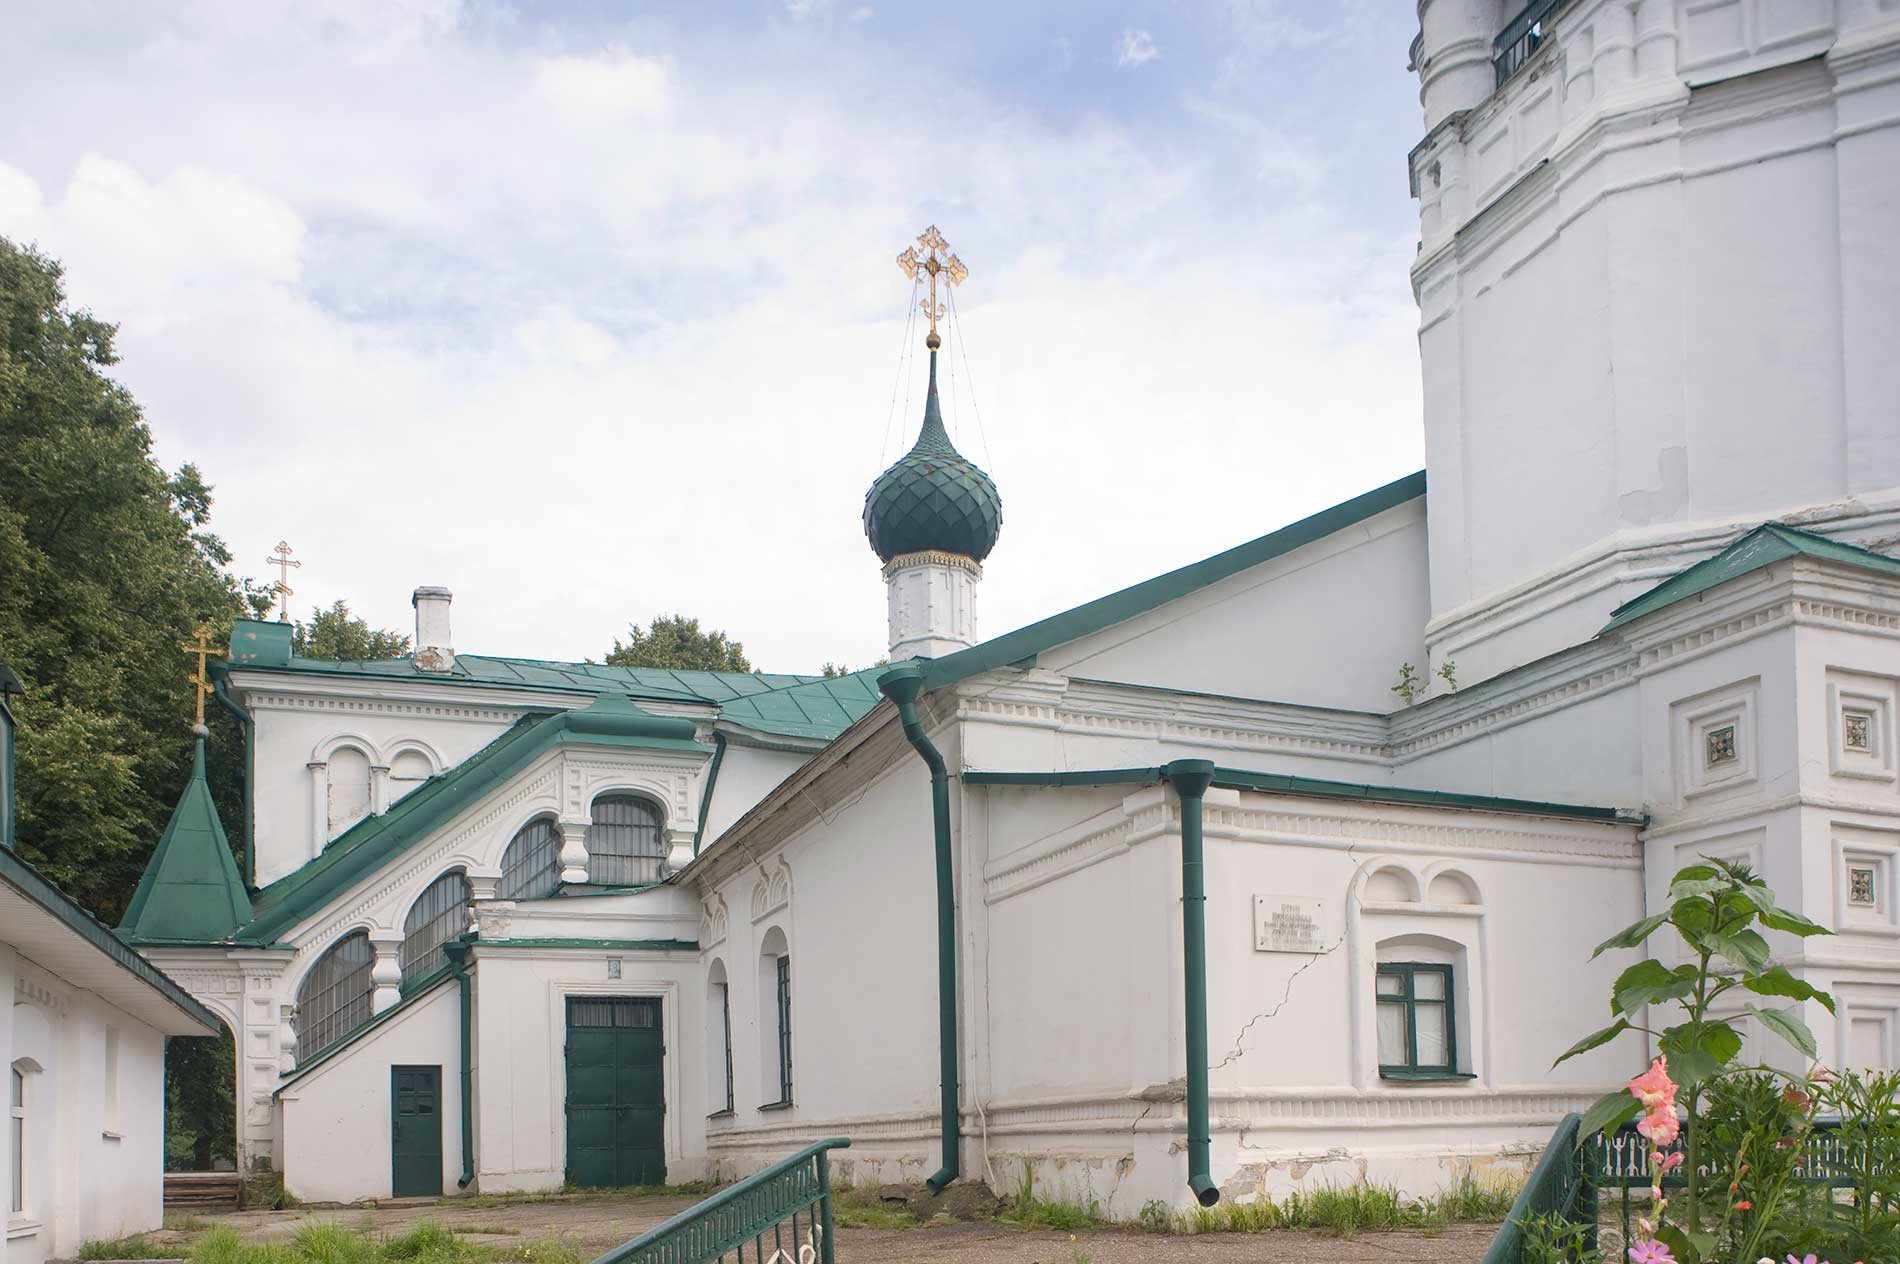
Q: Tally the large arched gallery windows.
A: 4